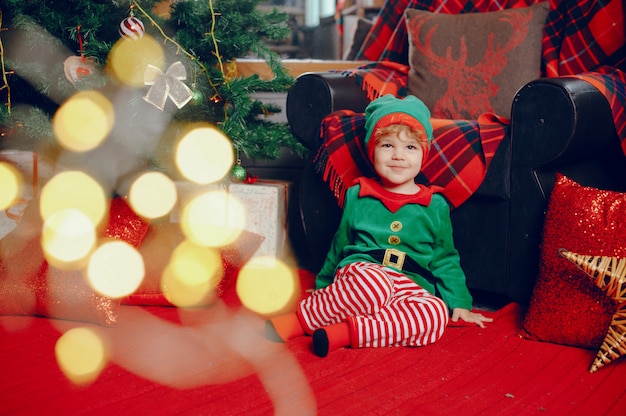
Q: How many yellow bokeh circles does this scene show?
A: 13